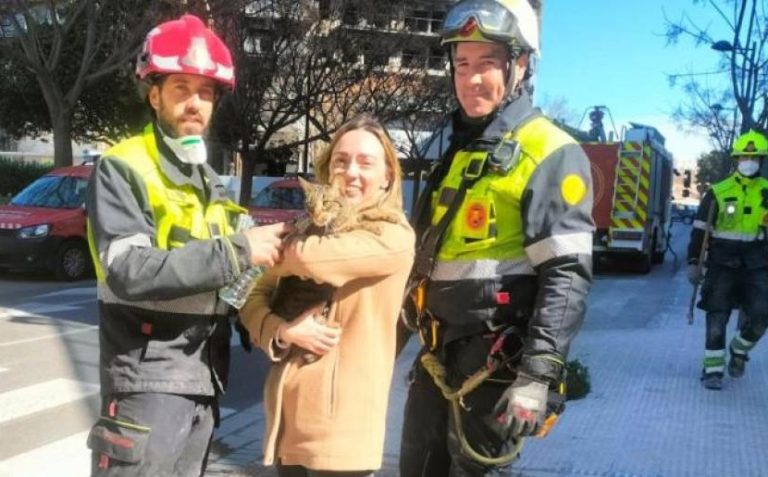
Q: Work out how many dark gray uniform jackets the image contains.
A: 3